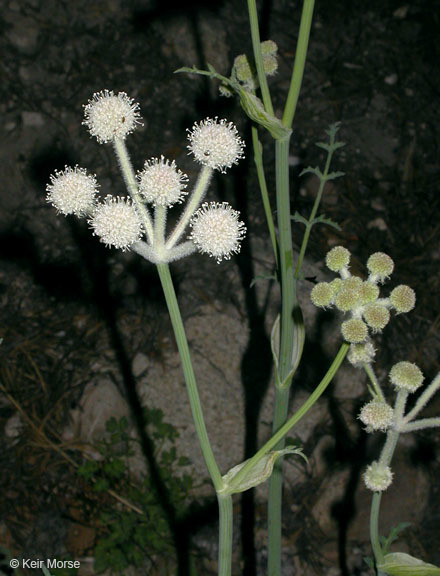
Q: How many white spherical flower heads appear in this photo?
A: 6